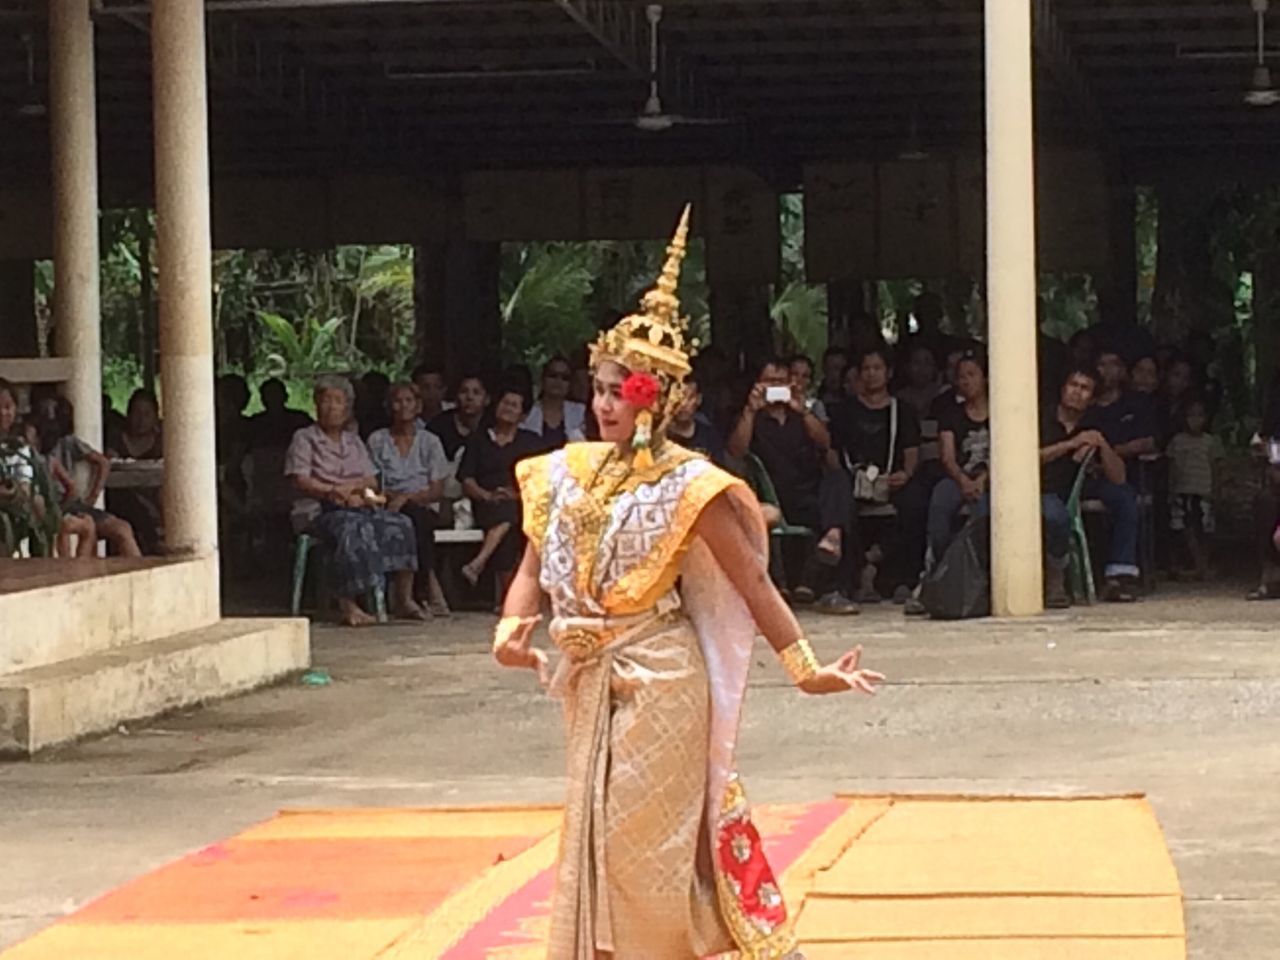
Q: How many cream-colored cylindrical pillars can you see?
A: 3